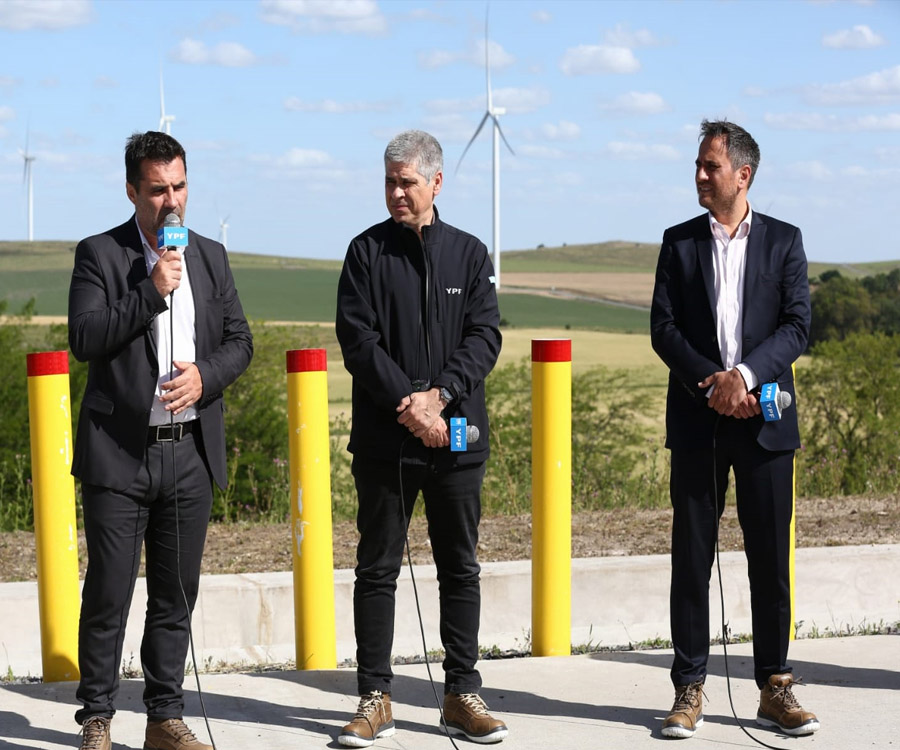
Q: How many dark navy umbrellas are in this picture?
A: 0